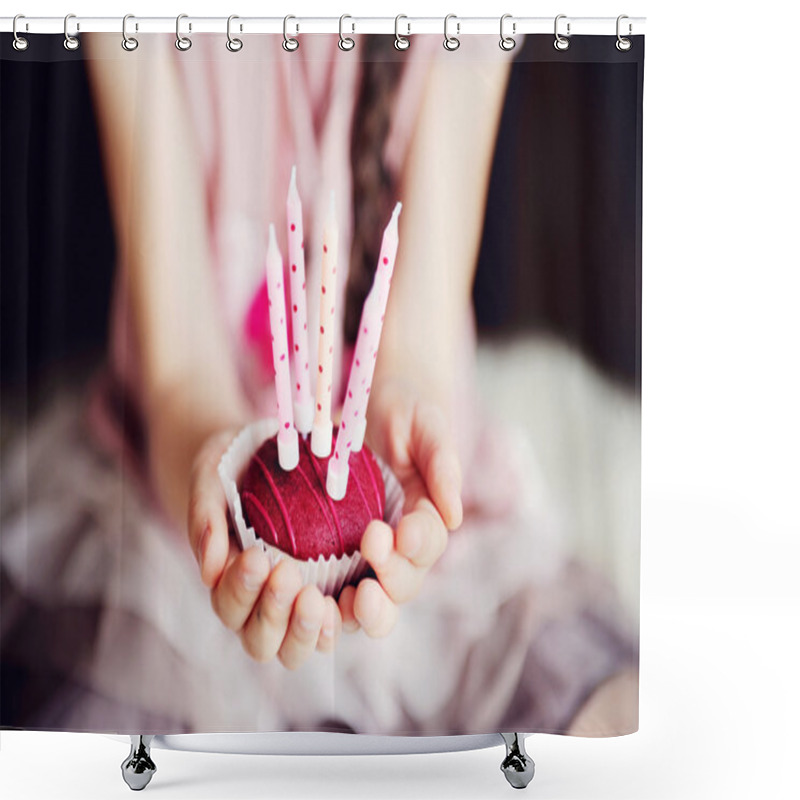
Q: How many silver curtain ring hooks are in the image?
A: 12